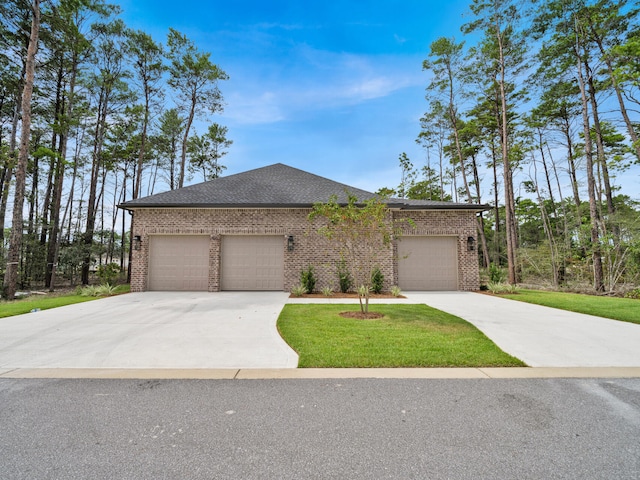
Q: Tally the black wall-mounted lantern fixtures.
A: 3